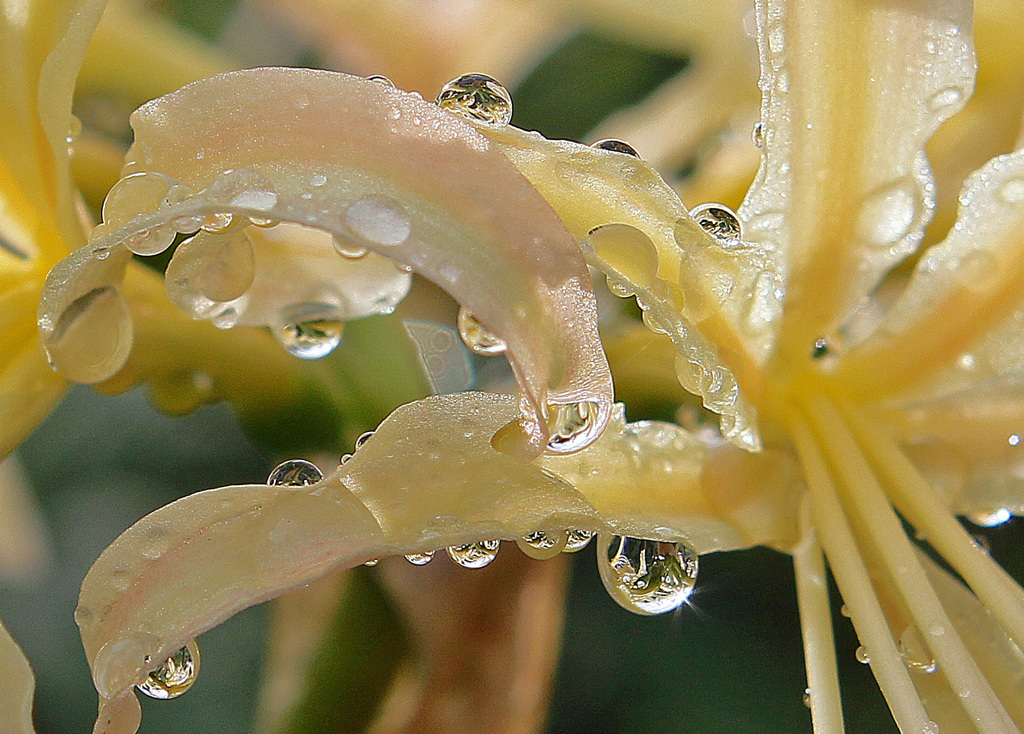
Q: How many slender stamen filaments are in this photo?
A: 4